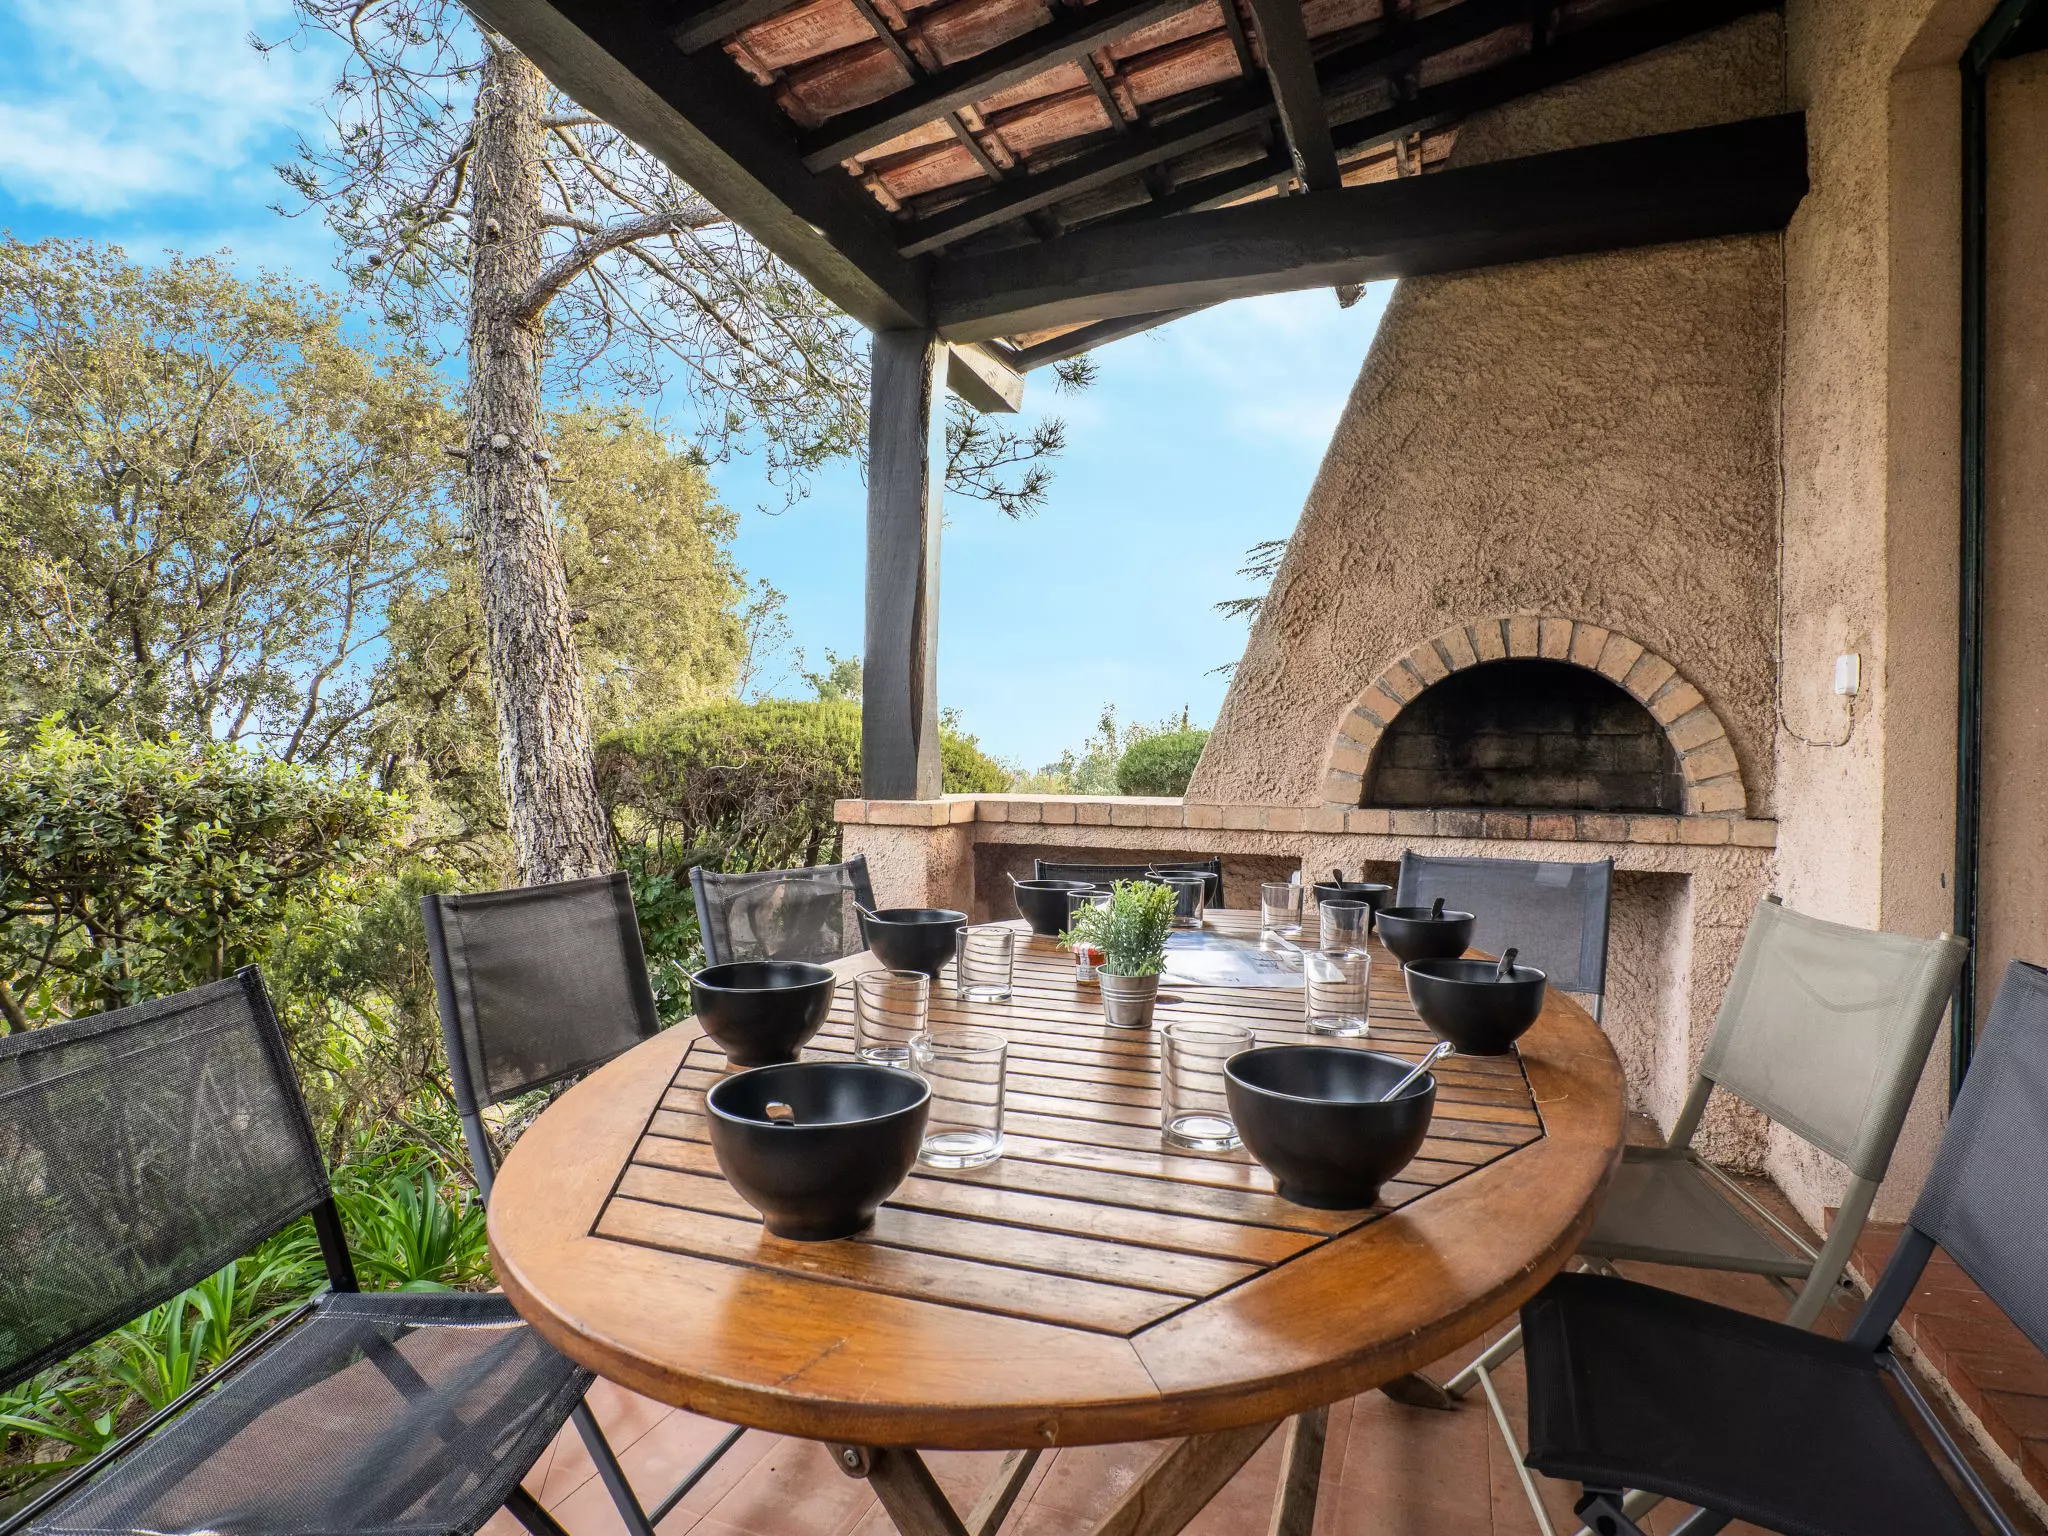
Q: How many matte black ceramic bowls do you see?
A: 9